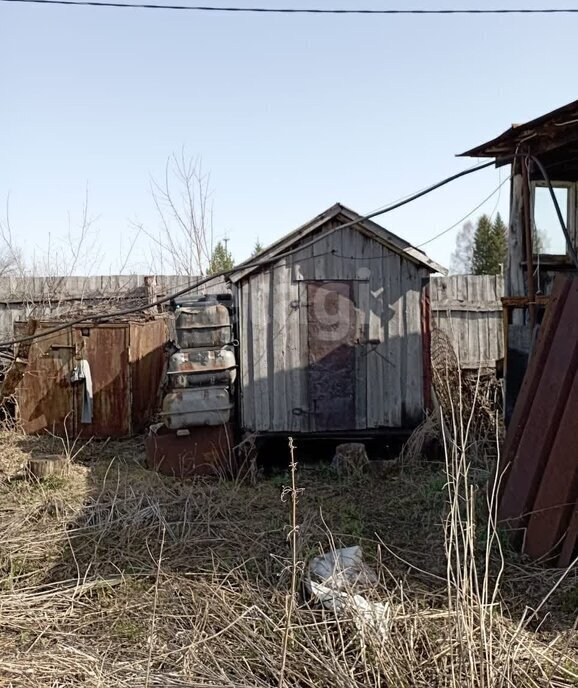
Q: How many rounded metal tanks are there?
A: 3